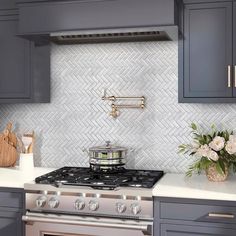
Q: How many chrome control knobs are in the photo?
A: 6